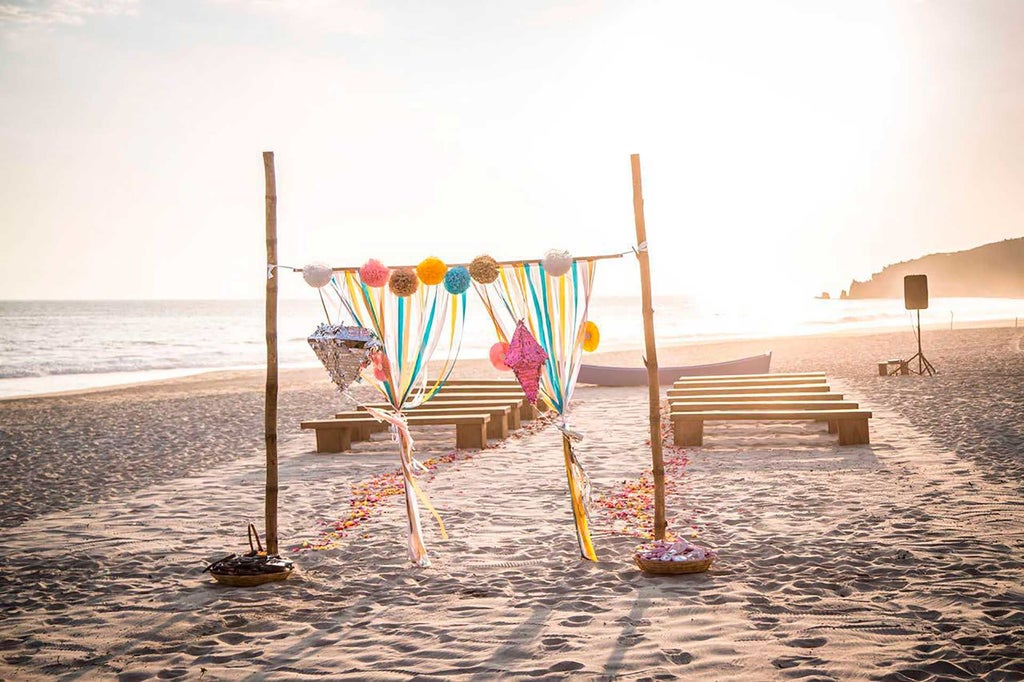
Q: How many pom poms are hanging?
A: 7